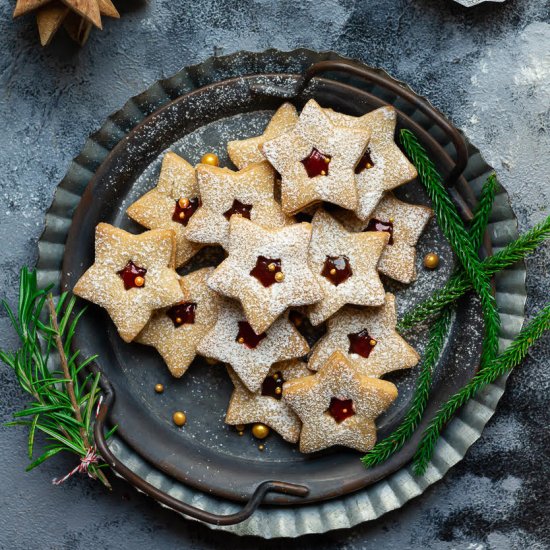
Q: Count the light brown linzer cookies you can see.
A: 14